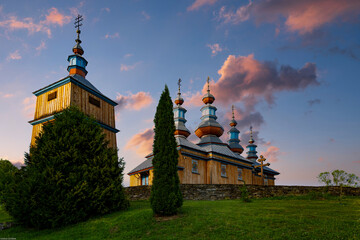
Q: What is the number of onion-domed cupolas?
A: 5